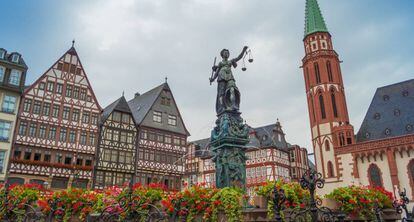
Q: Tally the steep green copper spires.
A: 1